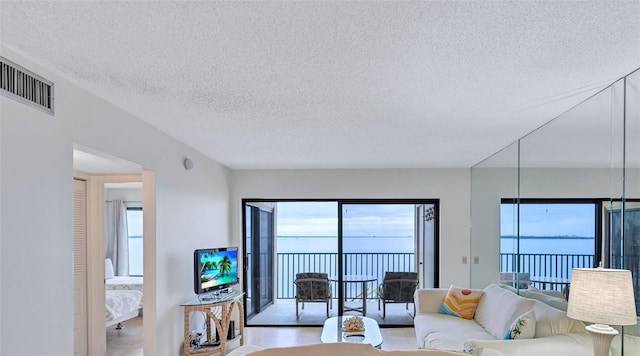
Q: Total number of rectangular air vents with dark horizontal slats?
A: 1